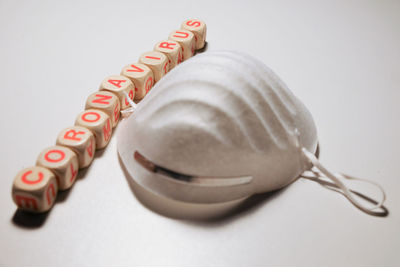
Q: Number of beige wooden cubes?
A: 11